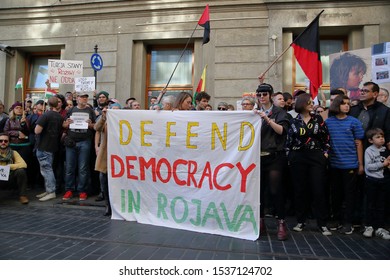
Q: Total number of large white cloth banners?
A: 1